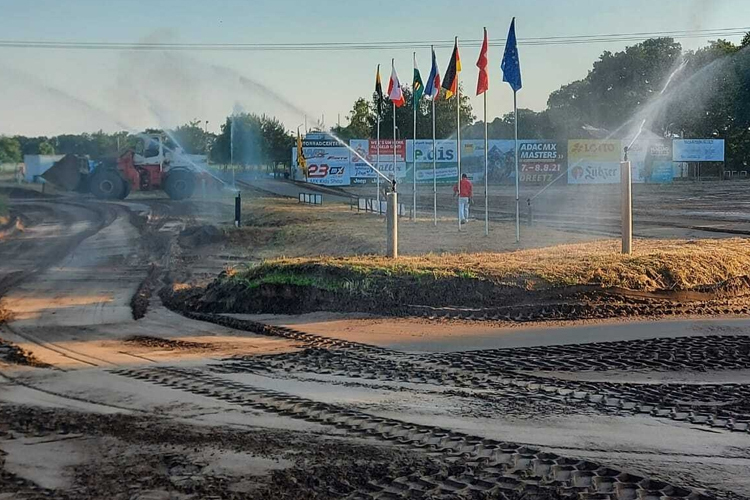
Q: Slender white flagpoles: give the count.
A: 7